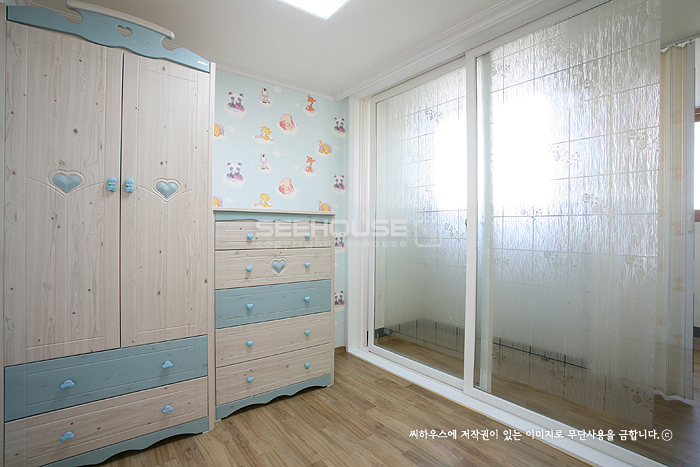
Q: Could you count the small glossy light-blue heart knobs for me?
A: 10